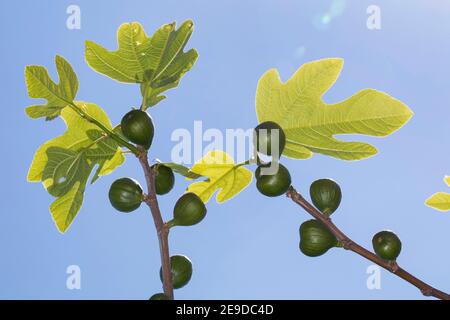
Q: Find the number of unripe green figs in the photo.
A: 11